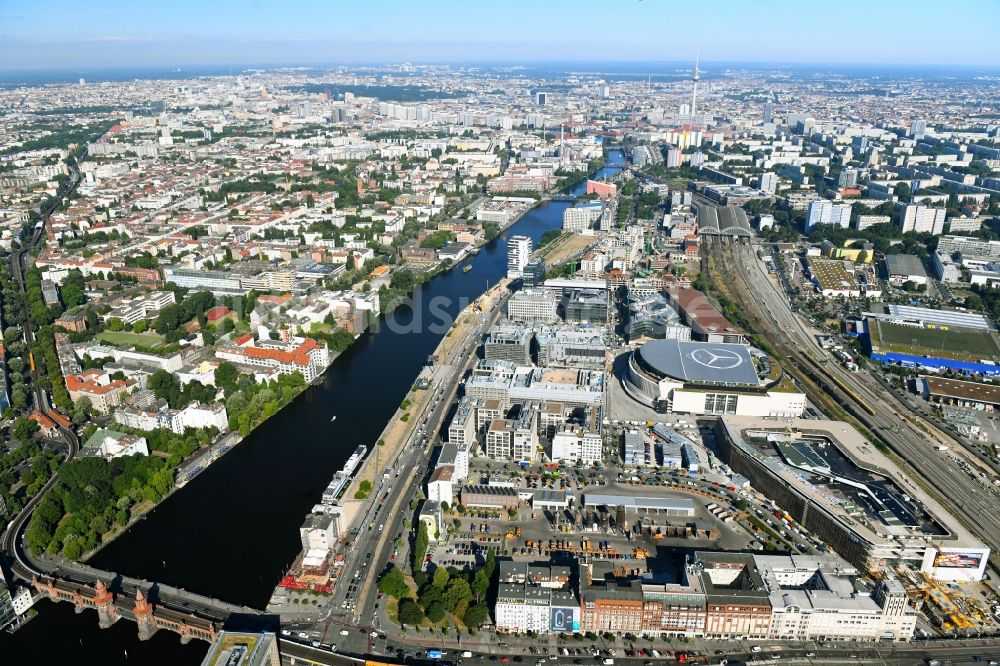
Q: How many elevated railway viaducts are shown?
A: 1